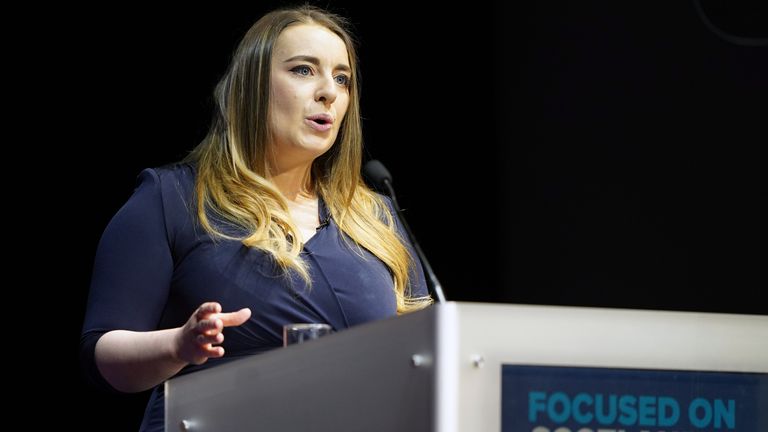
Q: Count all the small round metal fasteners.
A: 3